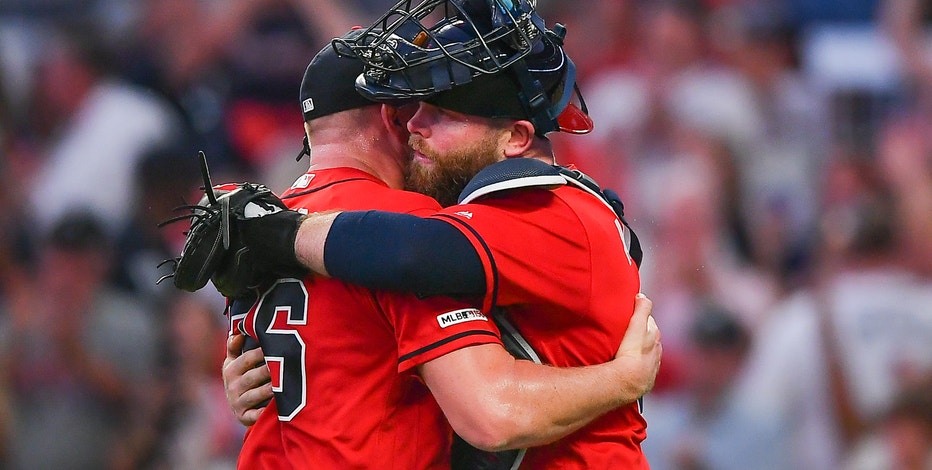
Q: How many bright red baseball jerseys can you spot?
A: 2